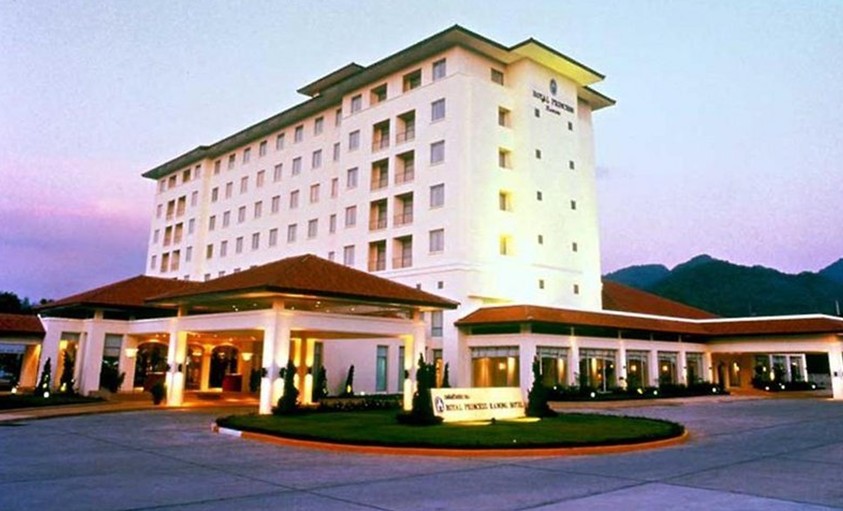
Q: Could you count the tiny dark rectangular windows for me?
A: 10